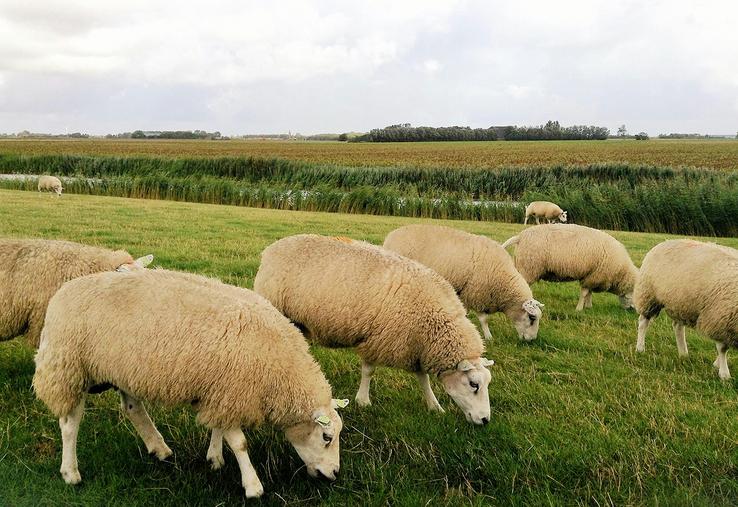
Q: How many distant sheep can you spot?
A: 2